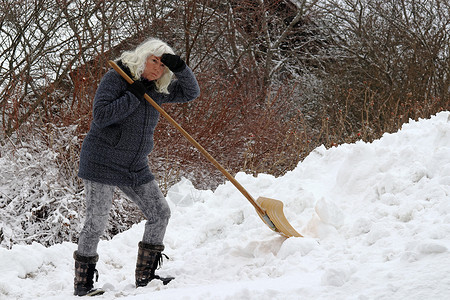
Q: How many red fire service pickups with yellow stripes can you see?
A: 0